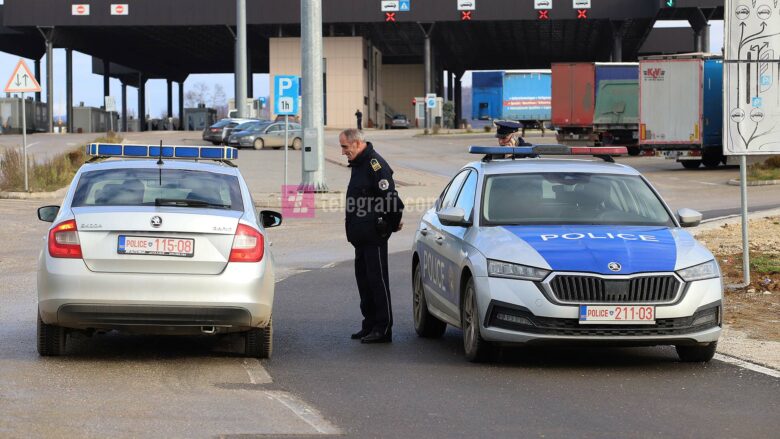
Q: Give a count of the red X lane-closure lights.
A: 4